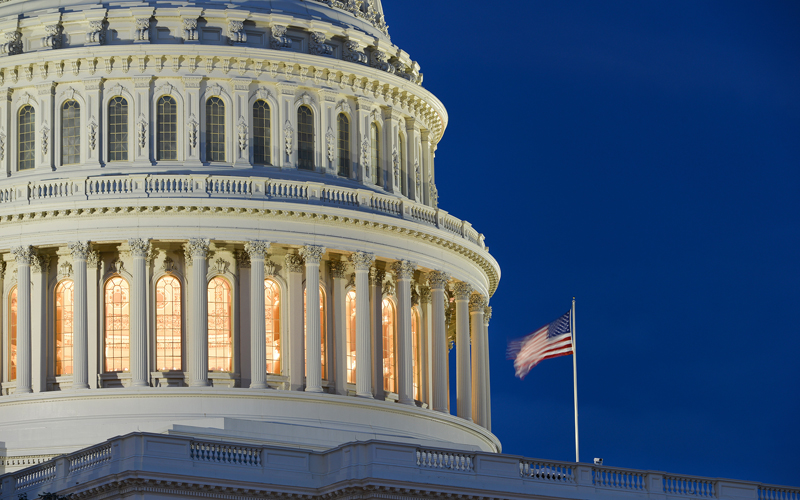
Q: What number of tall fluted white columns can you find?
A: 12